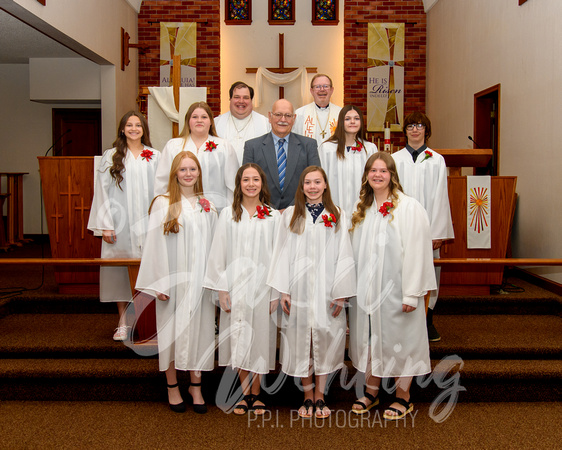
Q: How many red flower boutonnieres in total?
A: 8